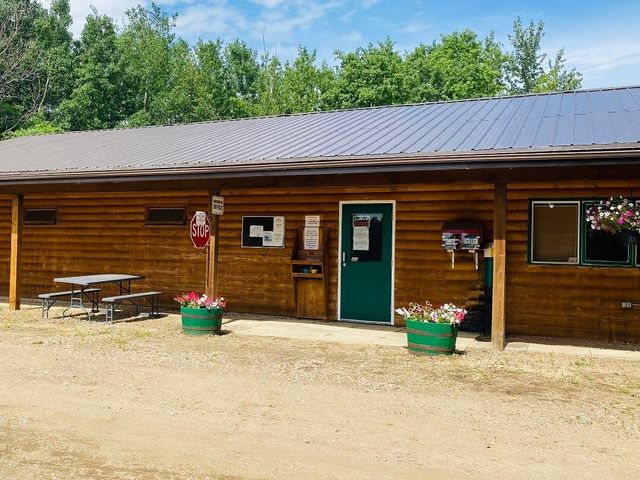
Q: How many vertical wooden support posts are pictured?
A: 3